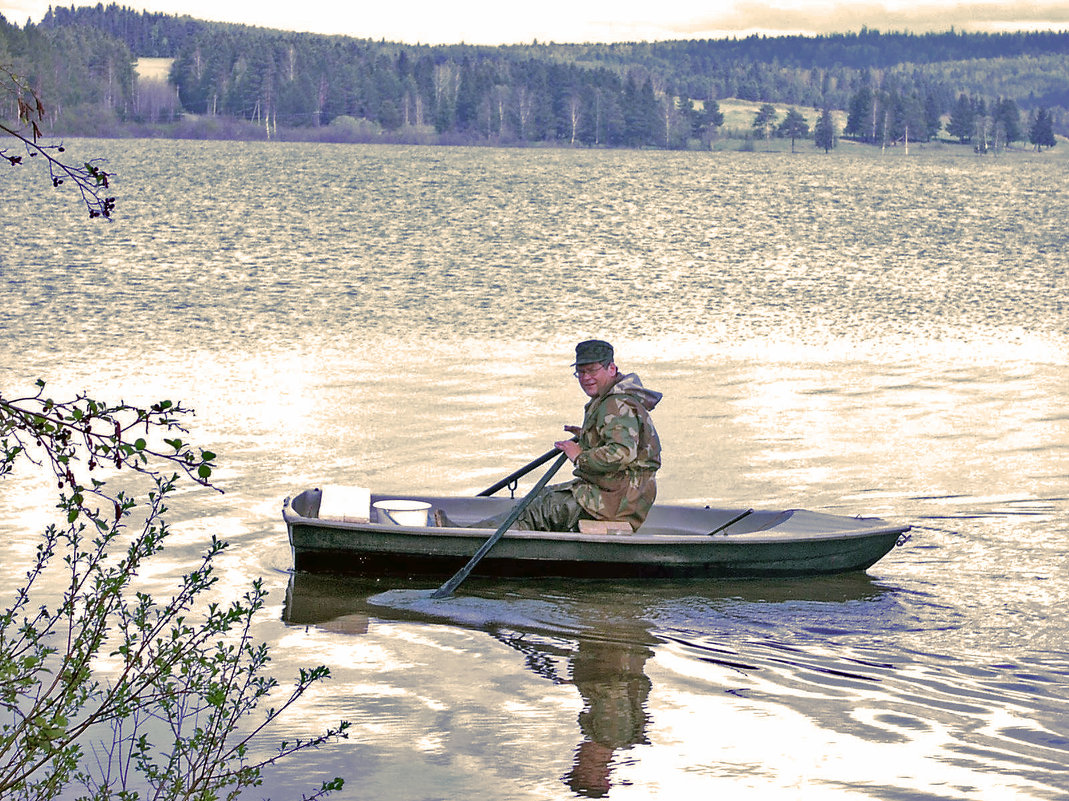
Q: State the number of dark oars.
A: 2